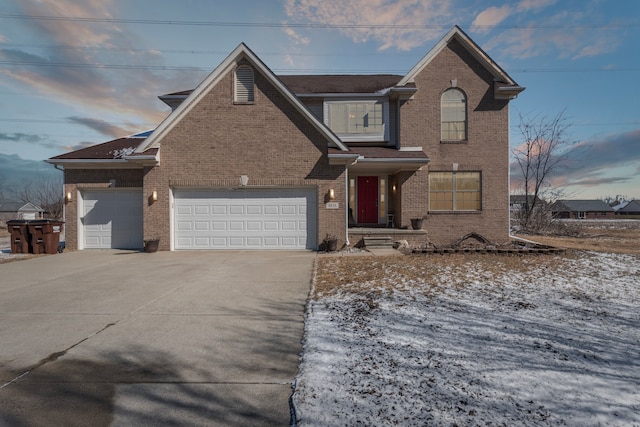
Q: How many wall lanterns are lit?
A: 4